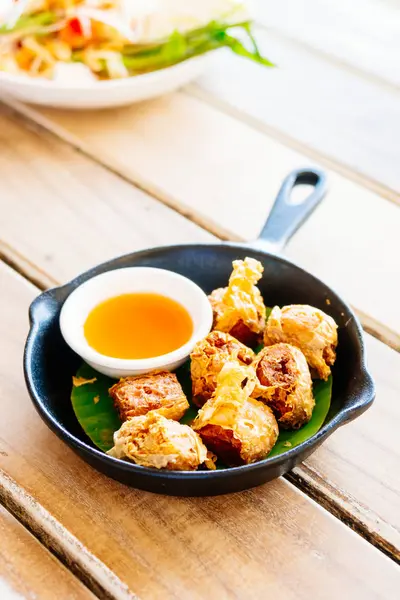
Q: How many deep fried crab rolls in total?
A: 7